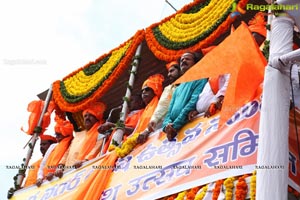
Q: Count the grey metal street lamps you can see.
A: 0